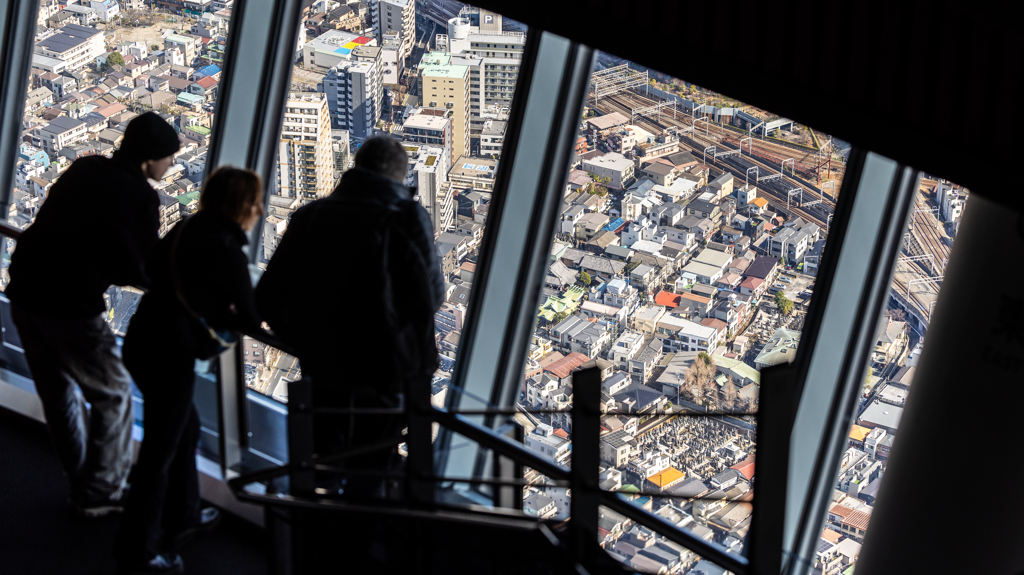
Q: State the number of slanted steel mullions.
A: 4